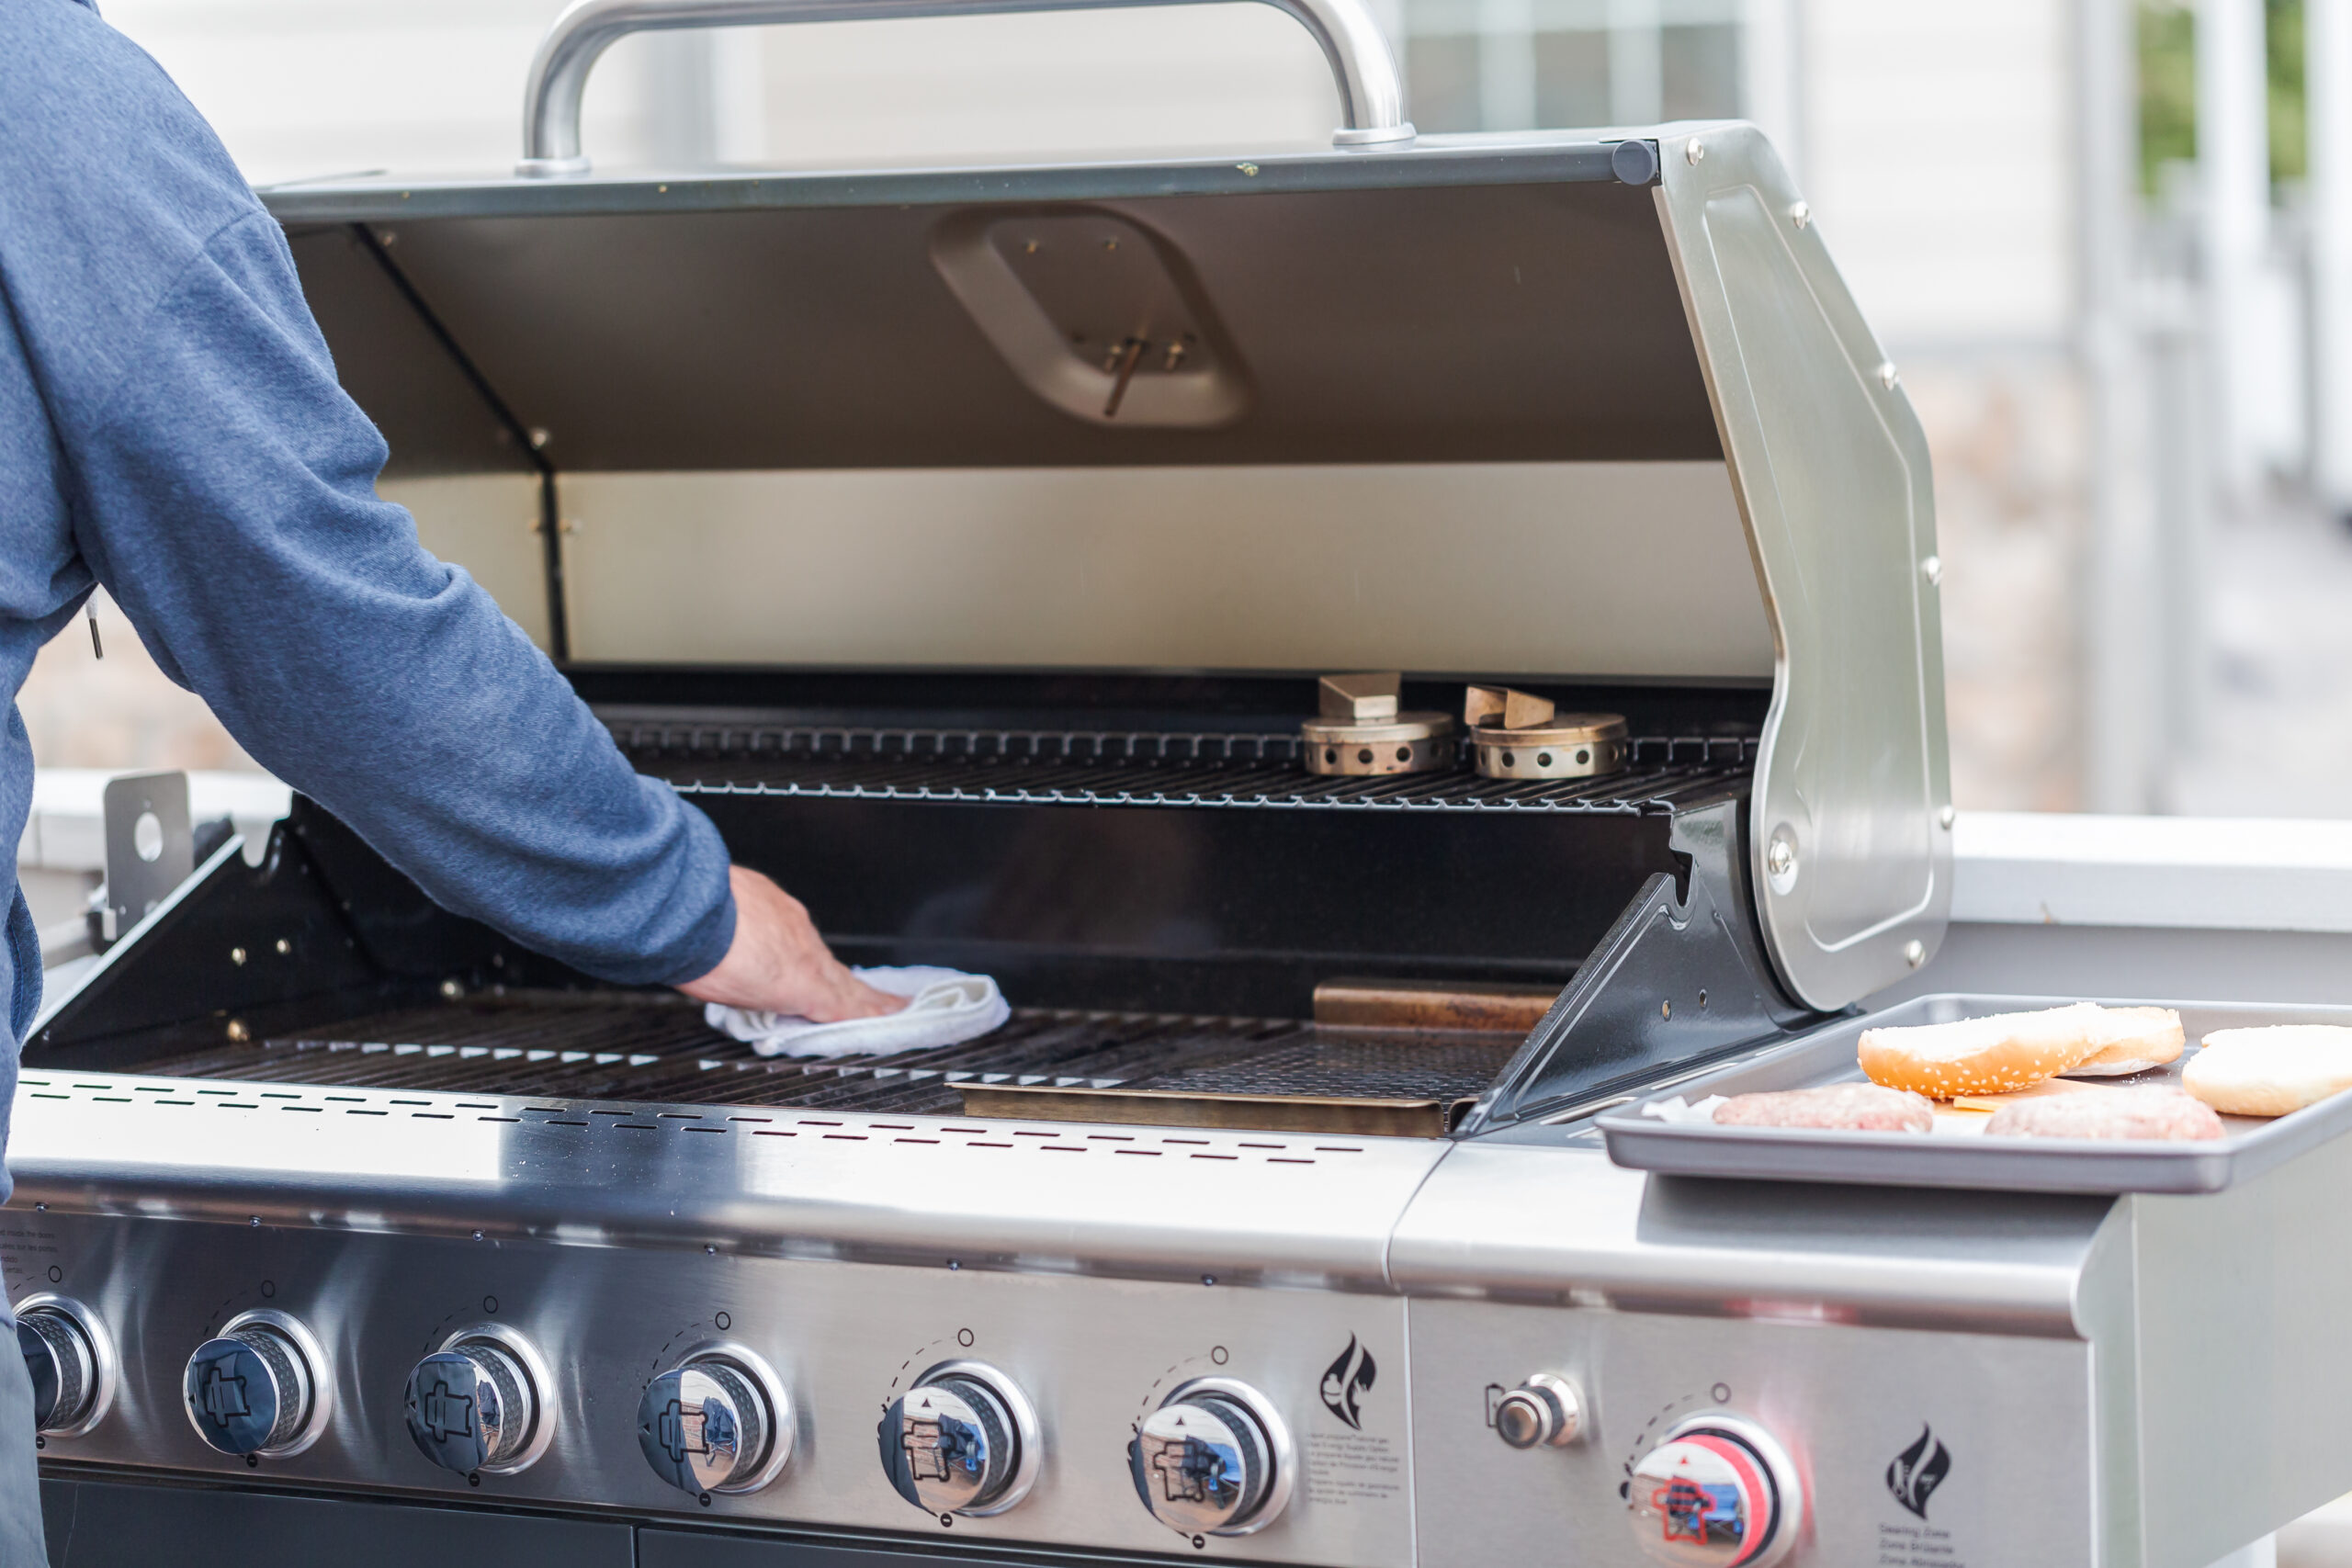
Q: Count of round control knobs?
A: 7